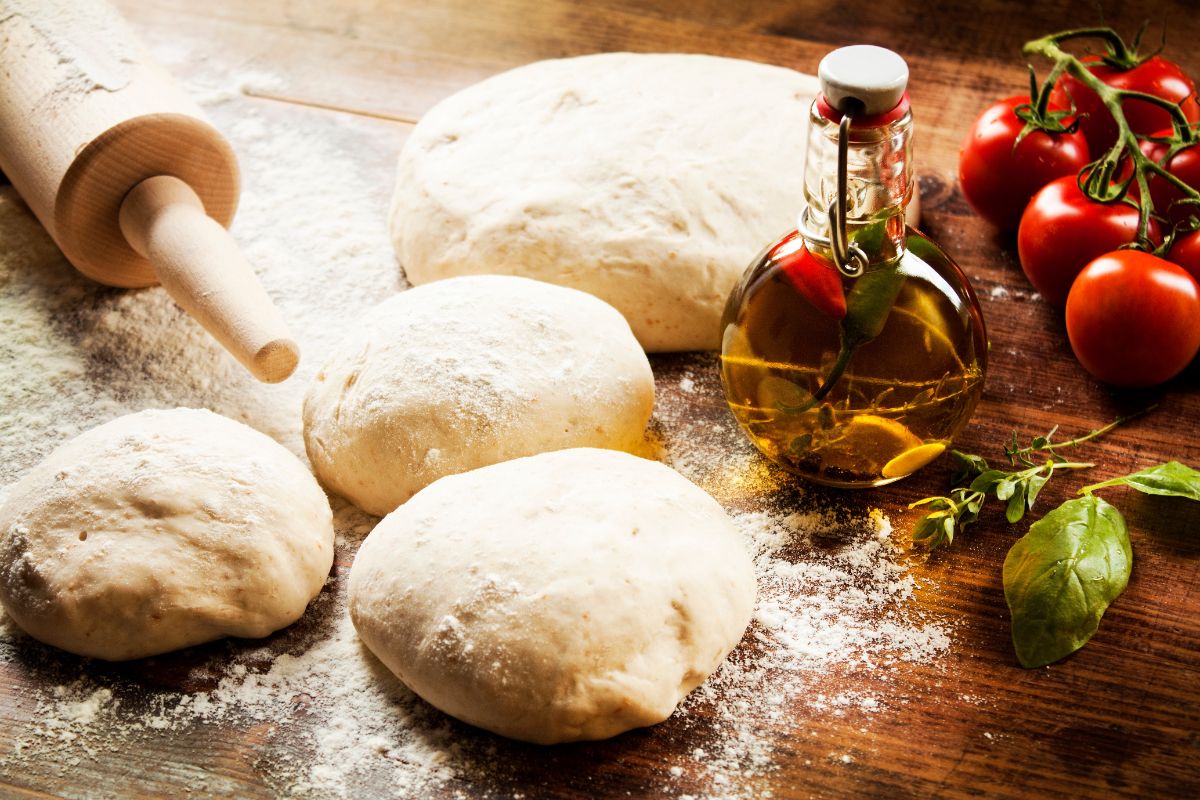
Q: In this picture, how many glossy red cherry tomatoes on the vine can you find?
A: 6